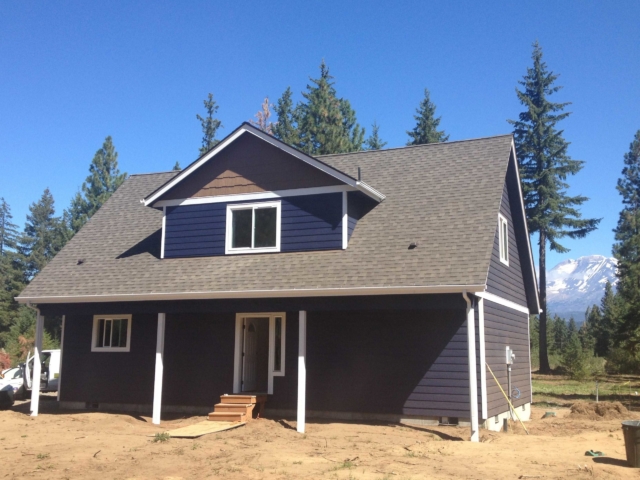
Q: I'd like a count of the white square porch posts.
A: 4